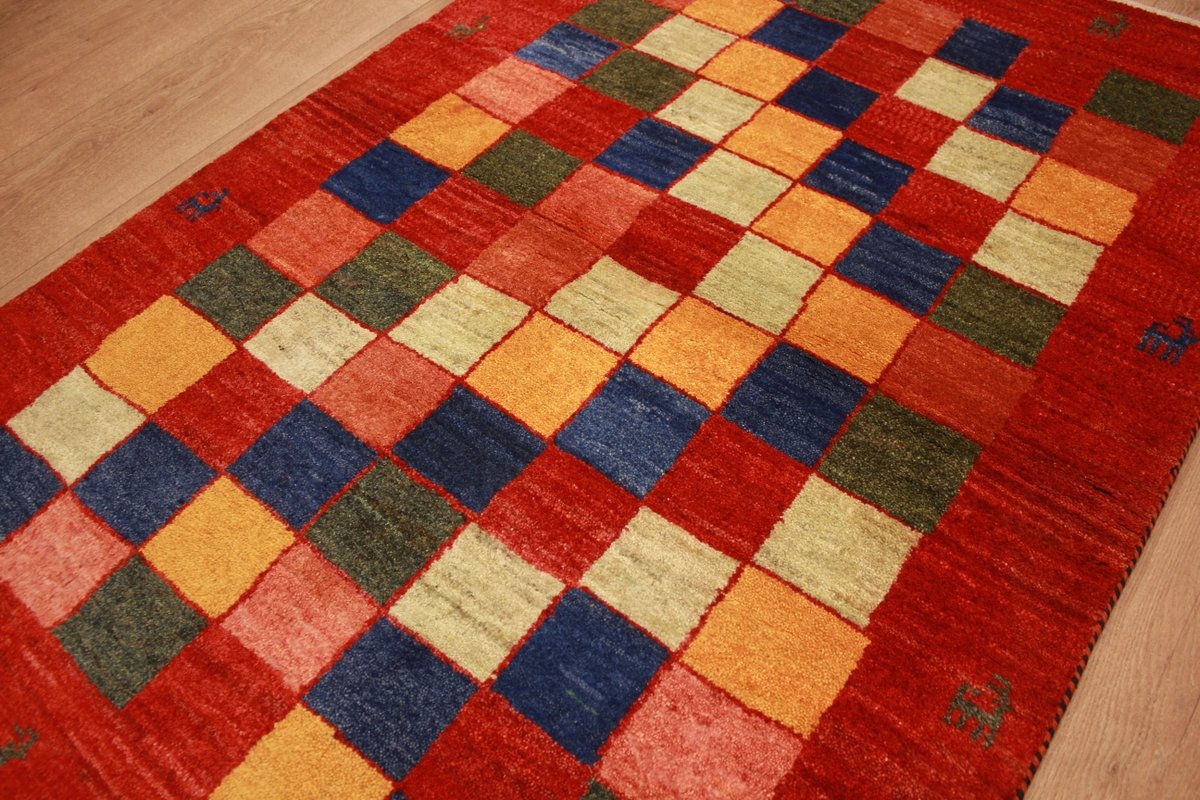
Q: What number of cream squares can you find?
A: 14